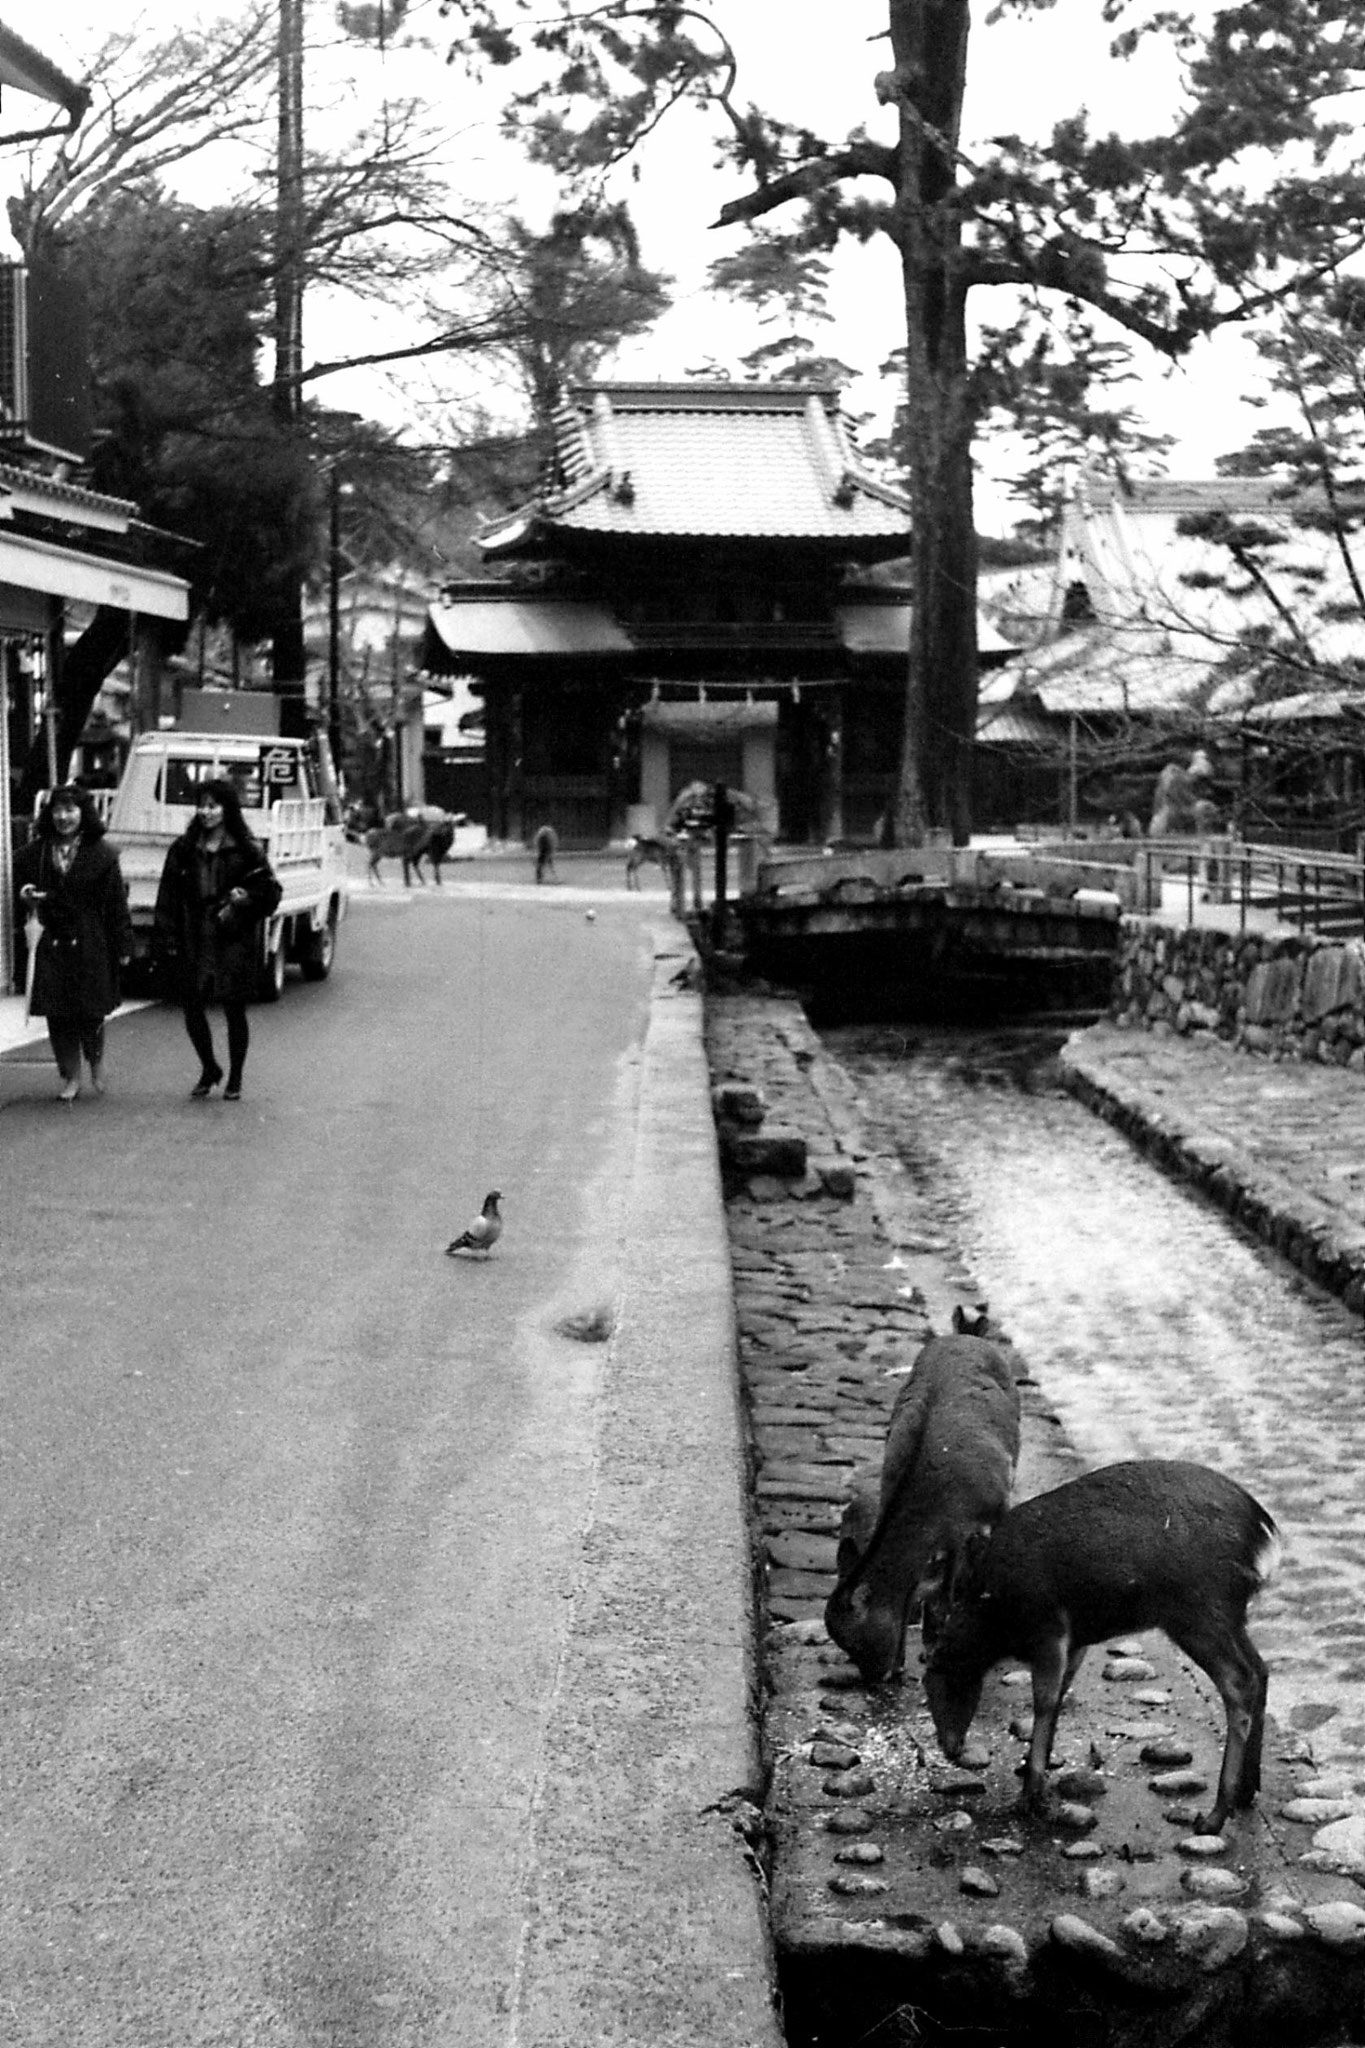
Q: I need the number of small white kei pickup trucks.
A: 1